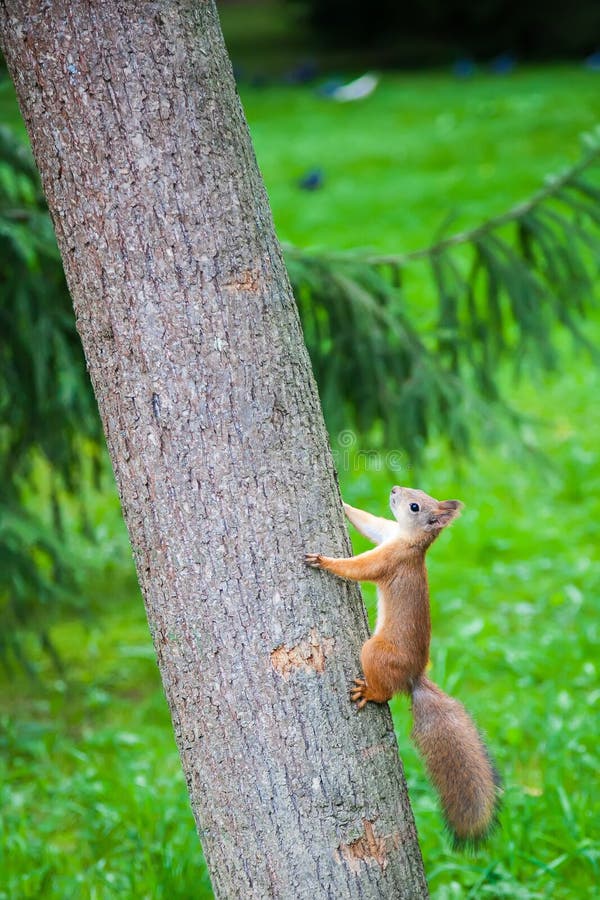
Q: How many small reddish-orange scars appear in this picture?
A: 3